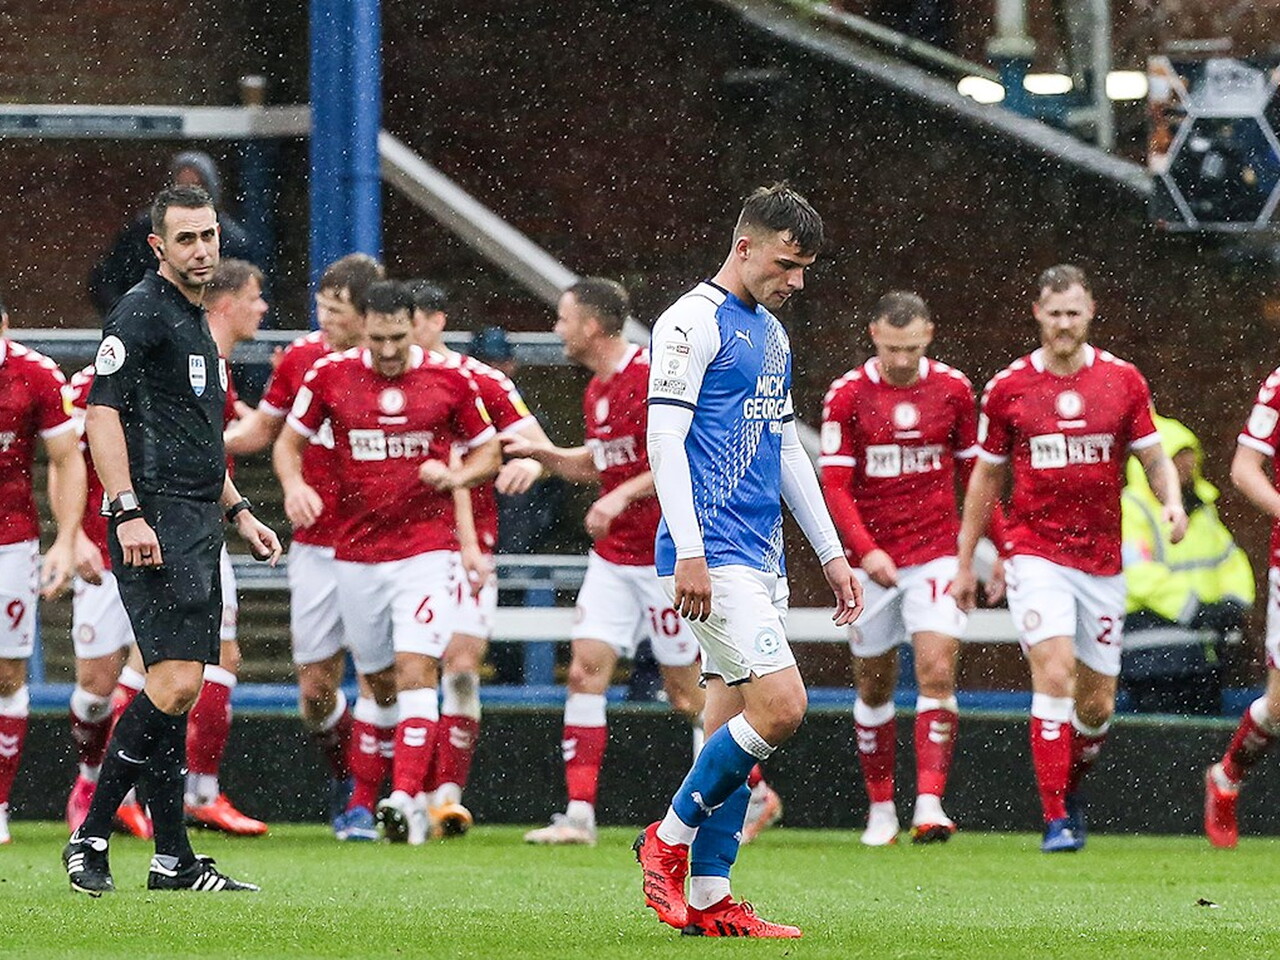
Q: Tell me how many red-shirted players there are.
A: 10